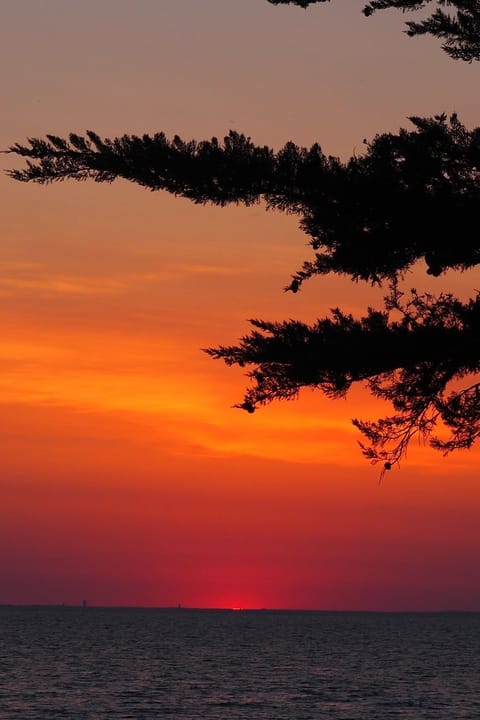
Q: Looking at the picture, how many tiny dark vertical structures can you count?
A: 2